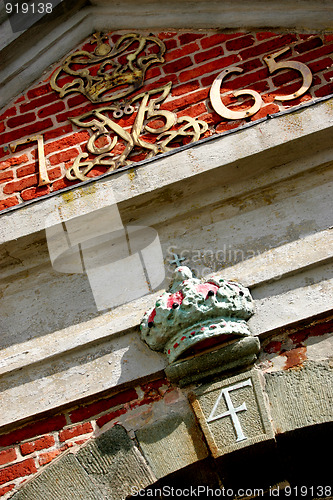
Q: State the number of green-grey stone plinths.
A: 1